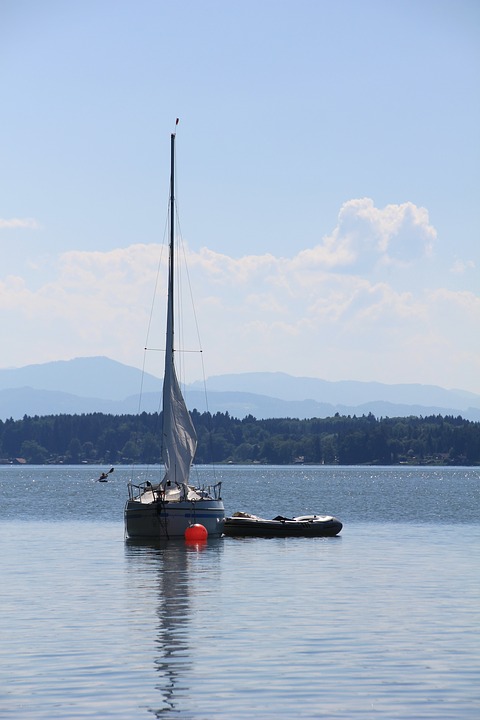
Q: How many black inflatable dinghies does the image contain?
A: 1